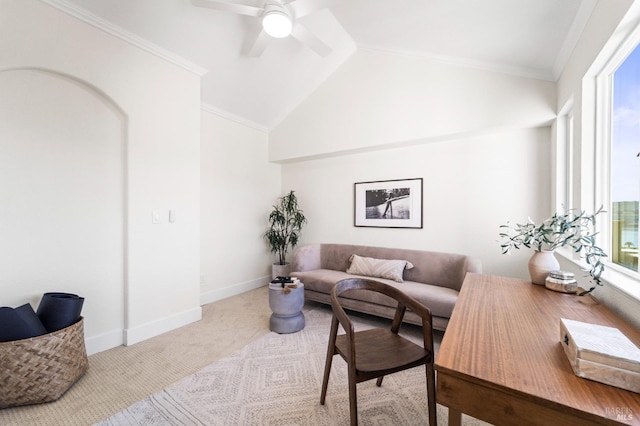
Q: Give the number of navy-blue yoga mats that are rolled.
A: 2